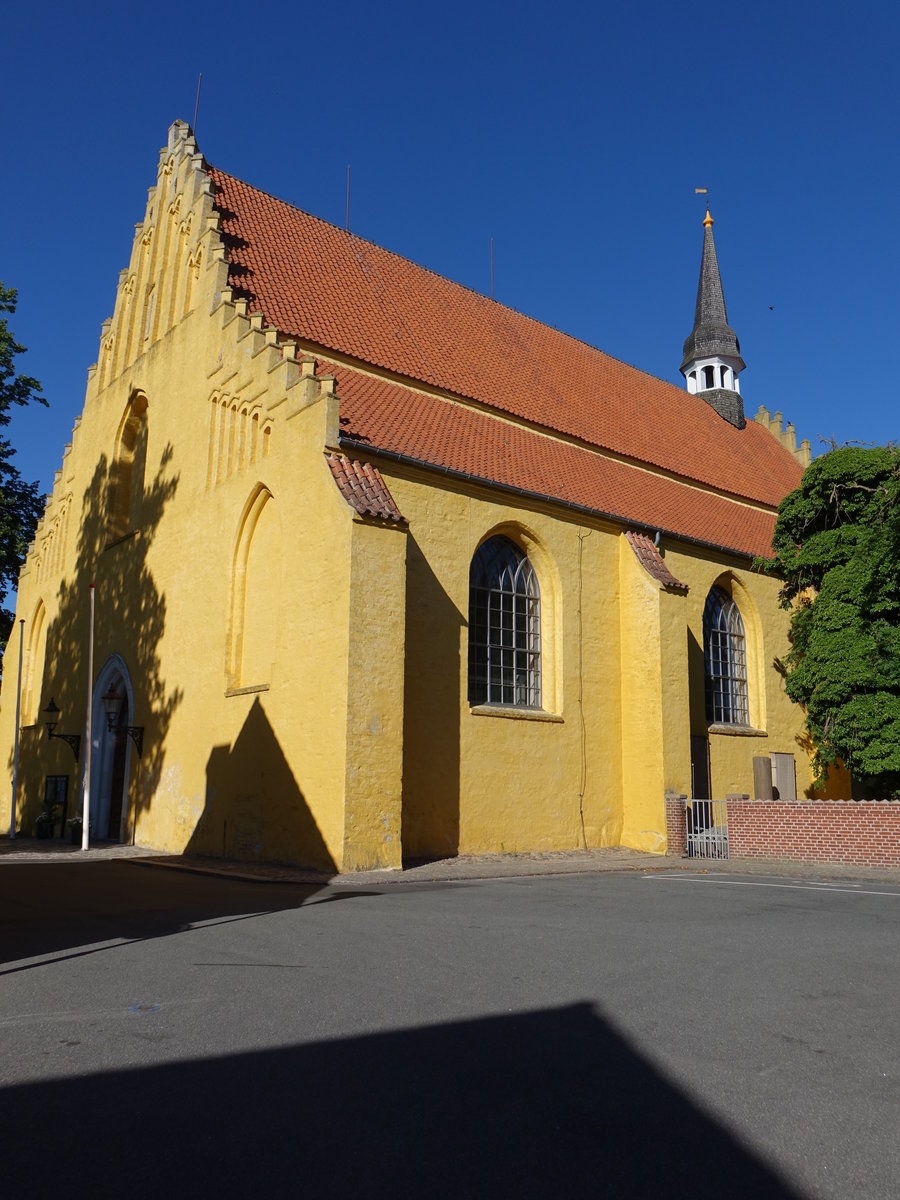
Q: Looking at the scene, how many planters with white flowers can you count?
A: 2